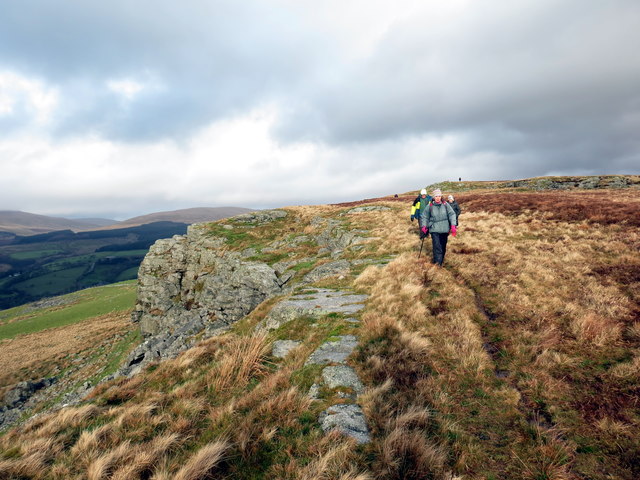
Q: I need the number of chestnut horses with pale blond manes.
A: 0